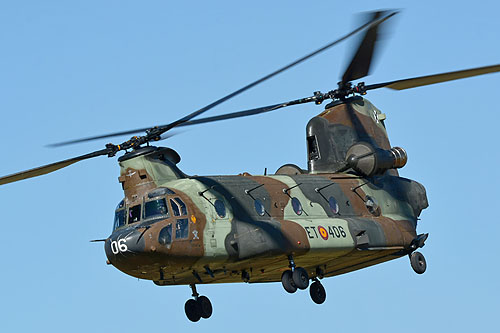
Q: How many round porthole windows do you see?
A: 5